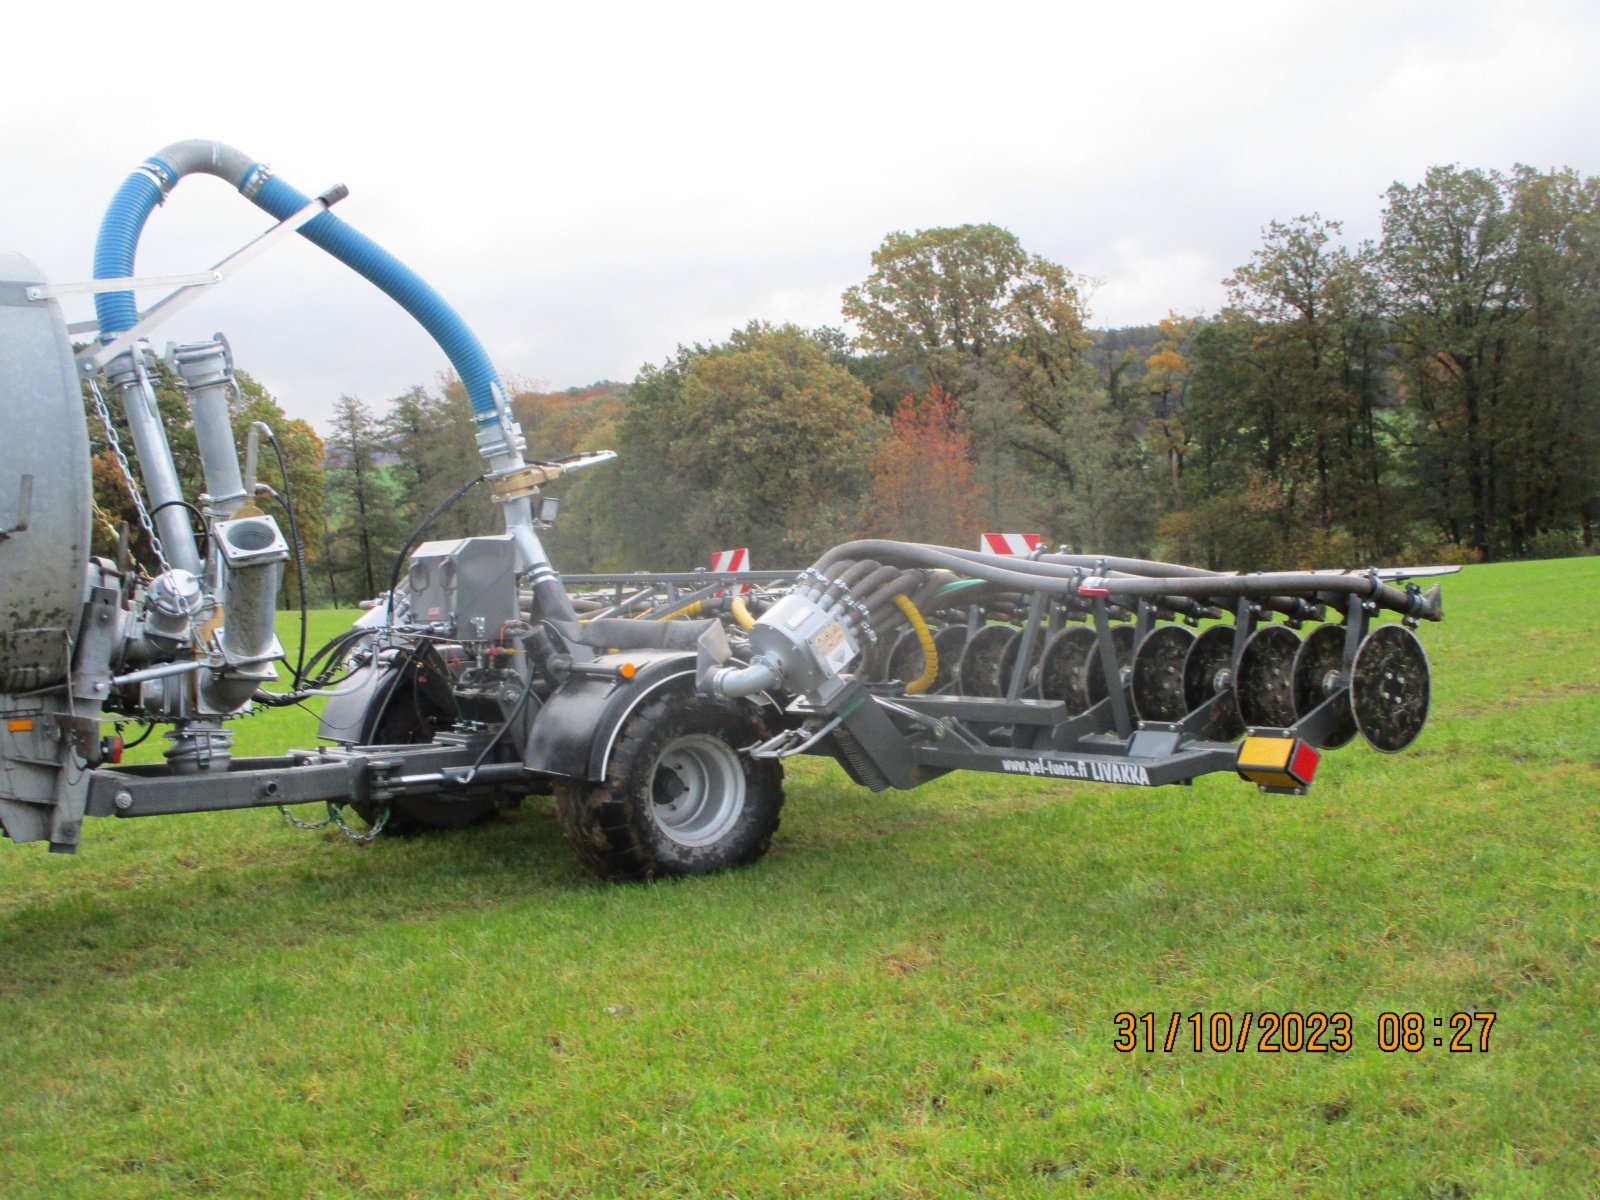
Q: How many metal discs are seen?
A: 11